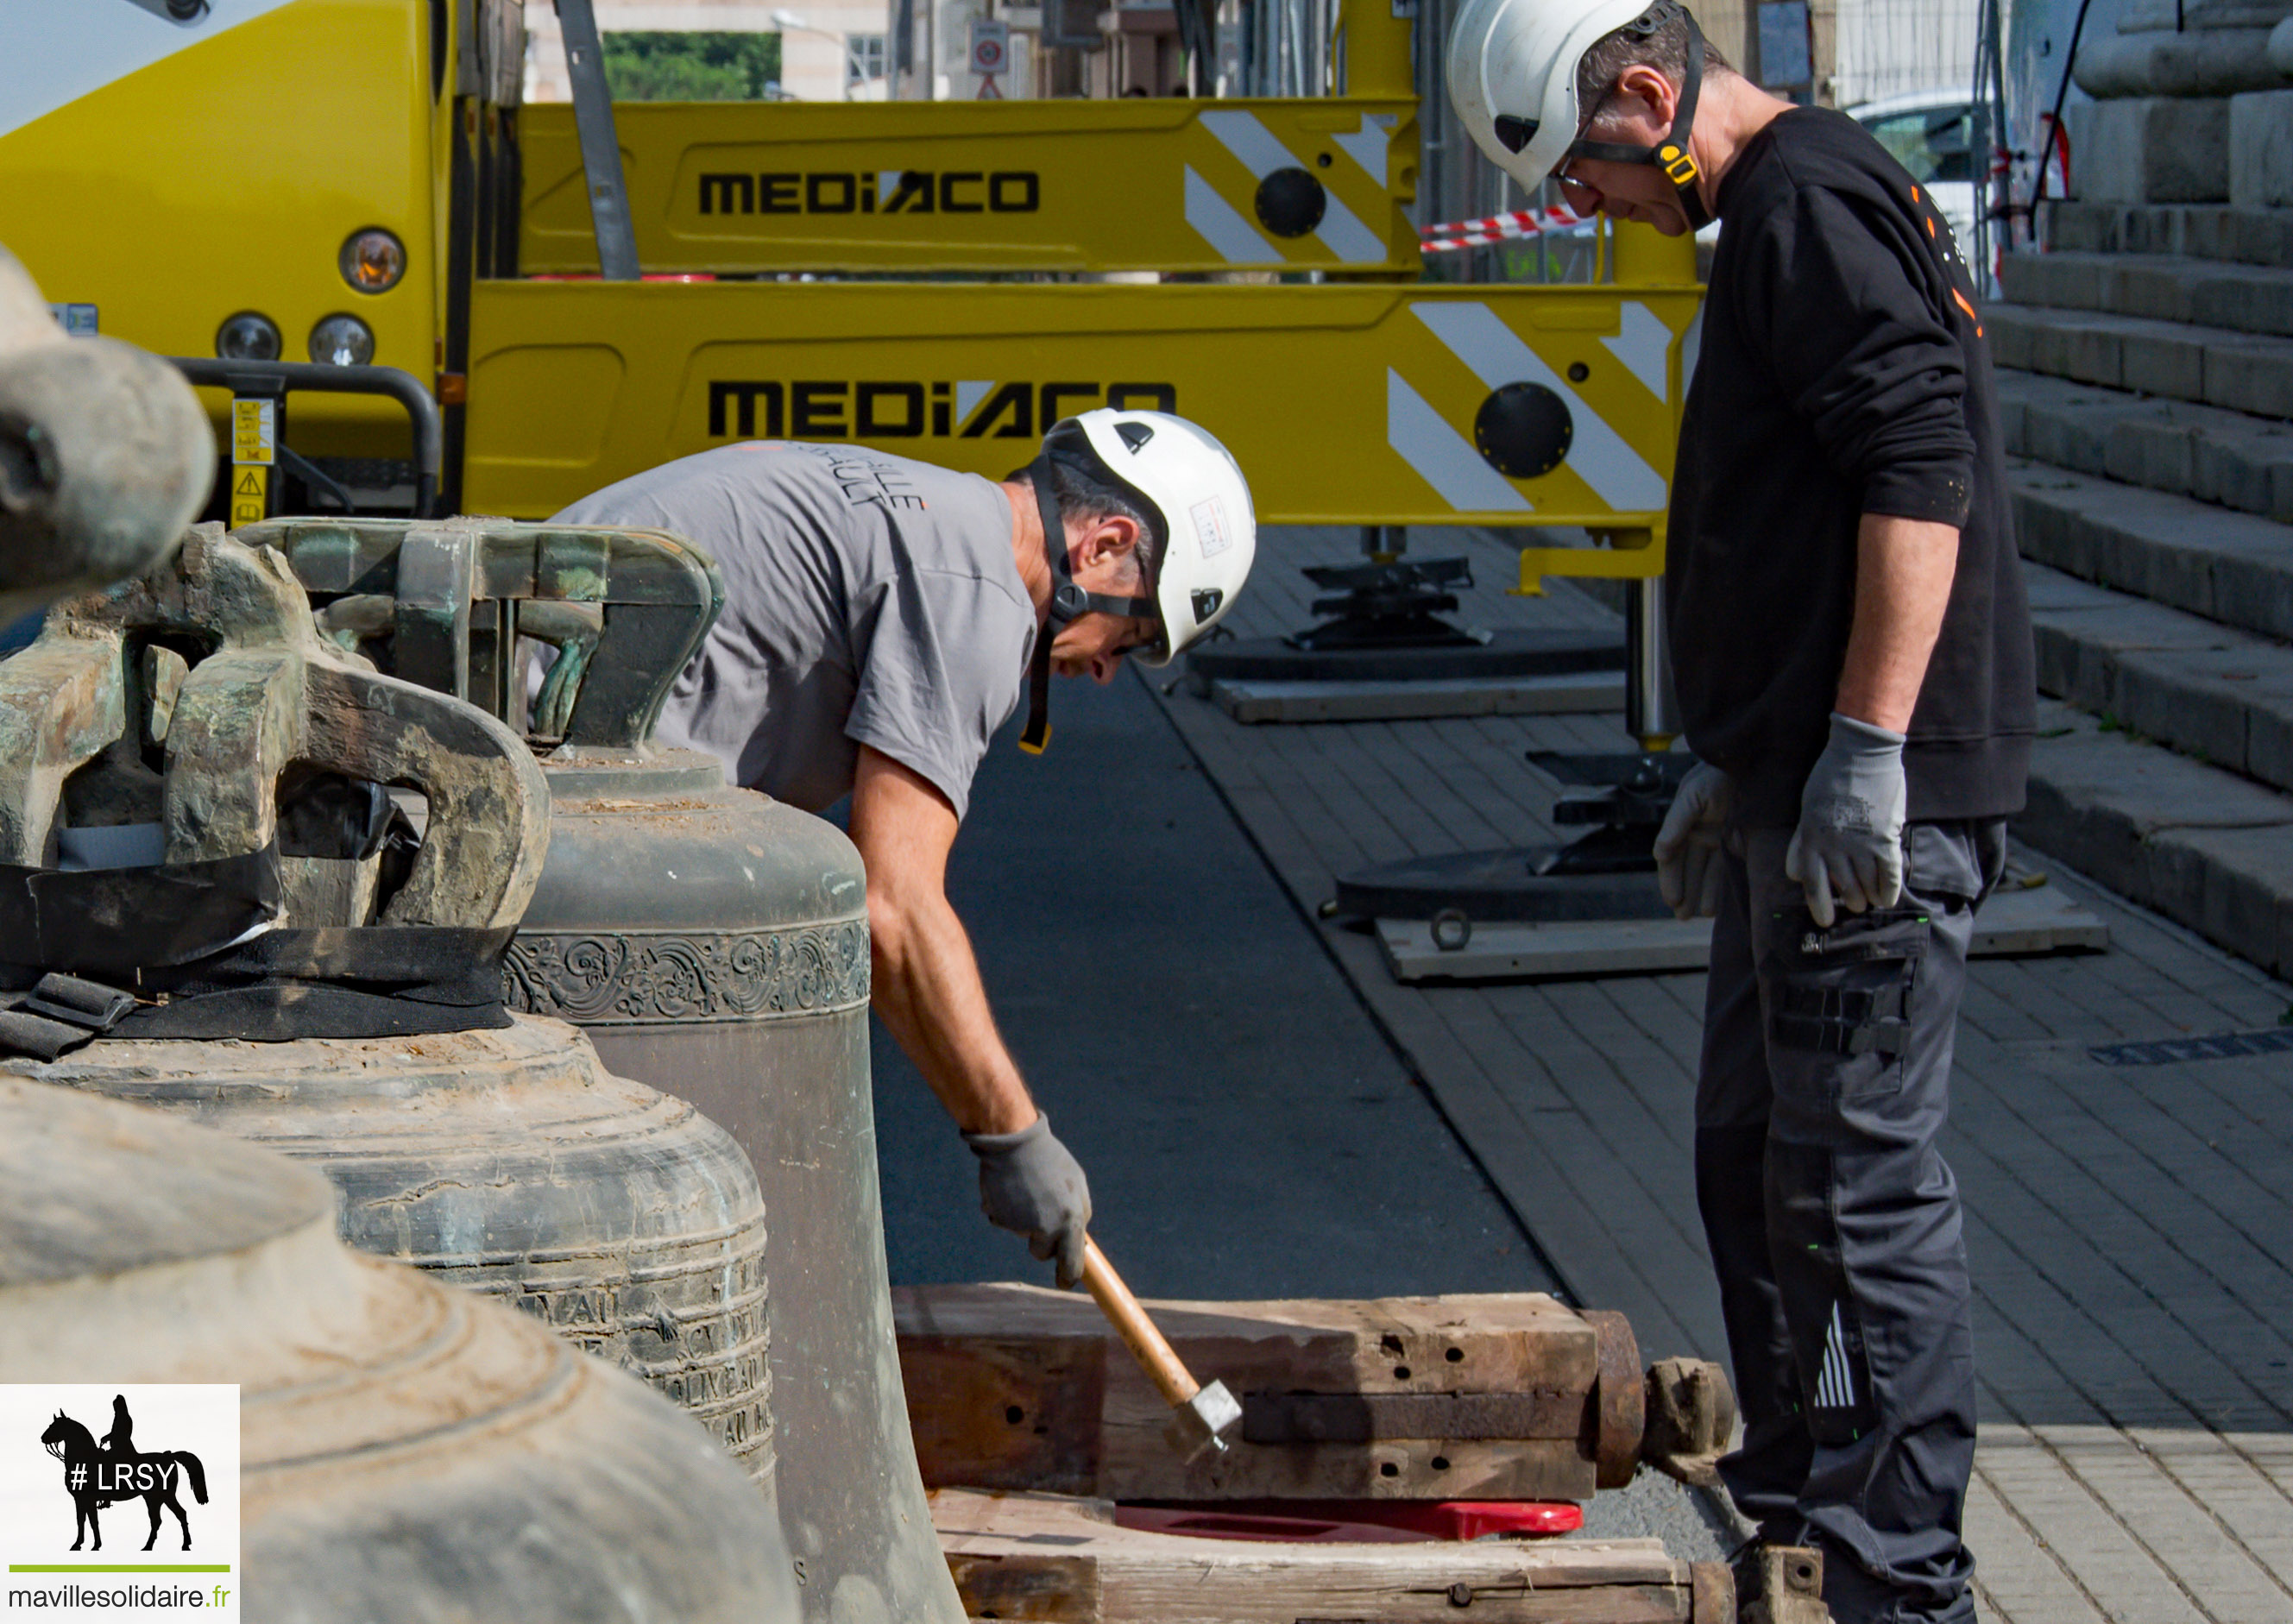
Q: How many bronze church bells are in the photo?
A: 3